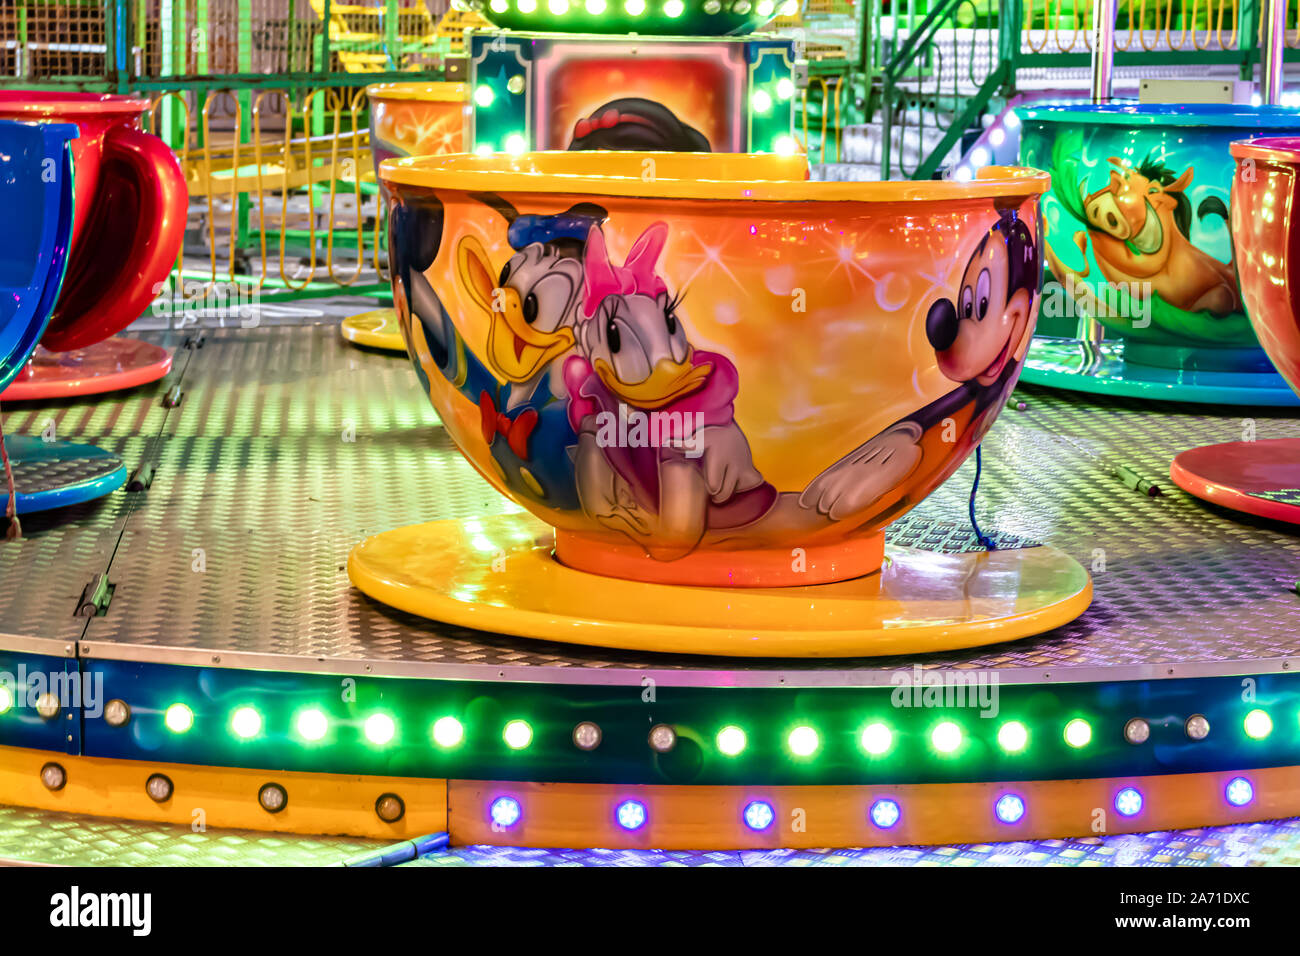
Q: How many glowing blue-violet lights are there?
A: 7